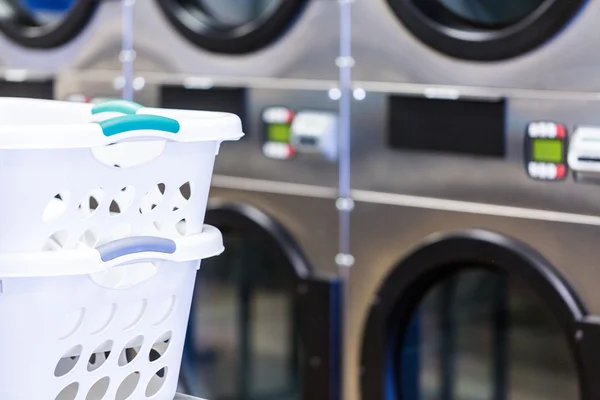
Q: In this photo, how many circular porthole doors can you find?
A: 5